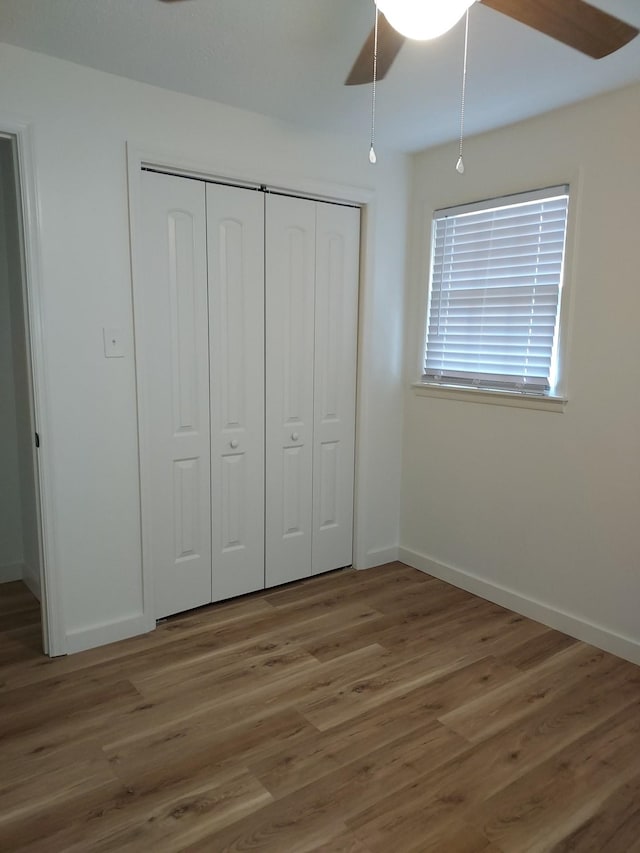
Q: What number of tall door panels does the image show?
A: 4